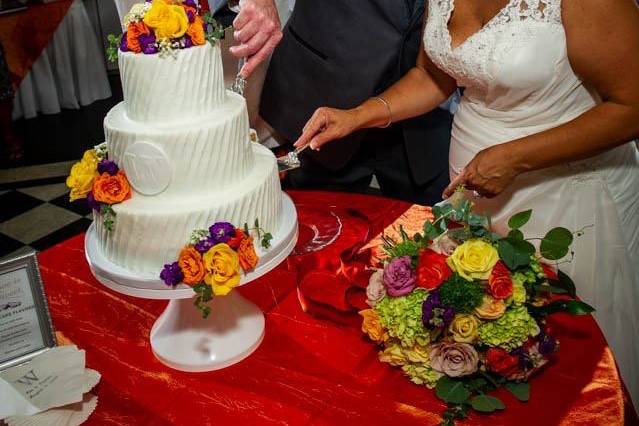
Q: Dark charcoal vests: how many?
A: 1